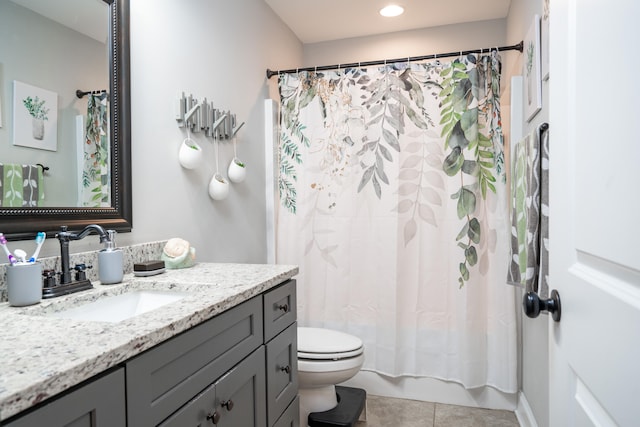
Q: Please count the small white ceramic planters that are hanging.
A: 3